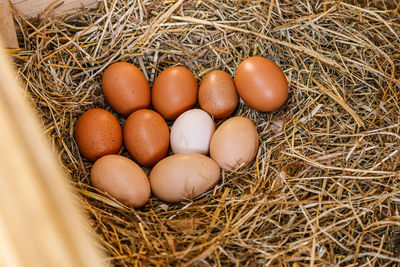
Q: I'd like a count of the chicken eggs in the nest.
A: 10